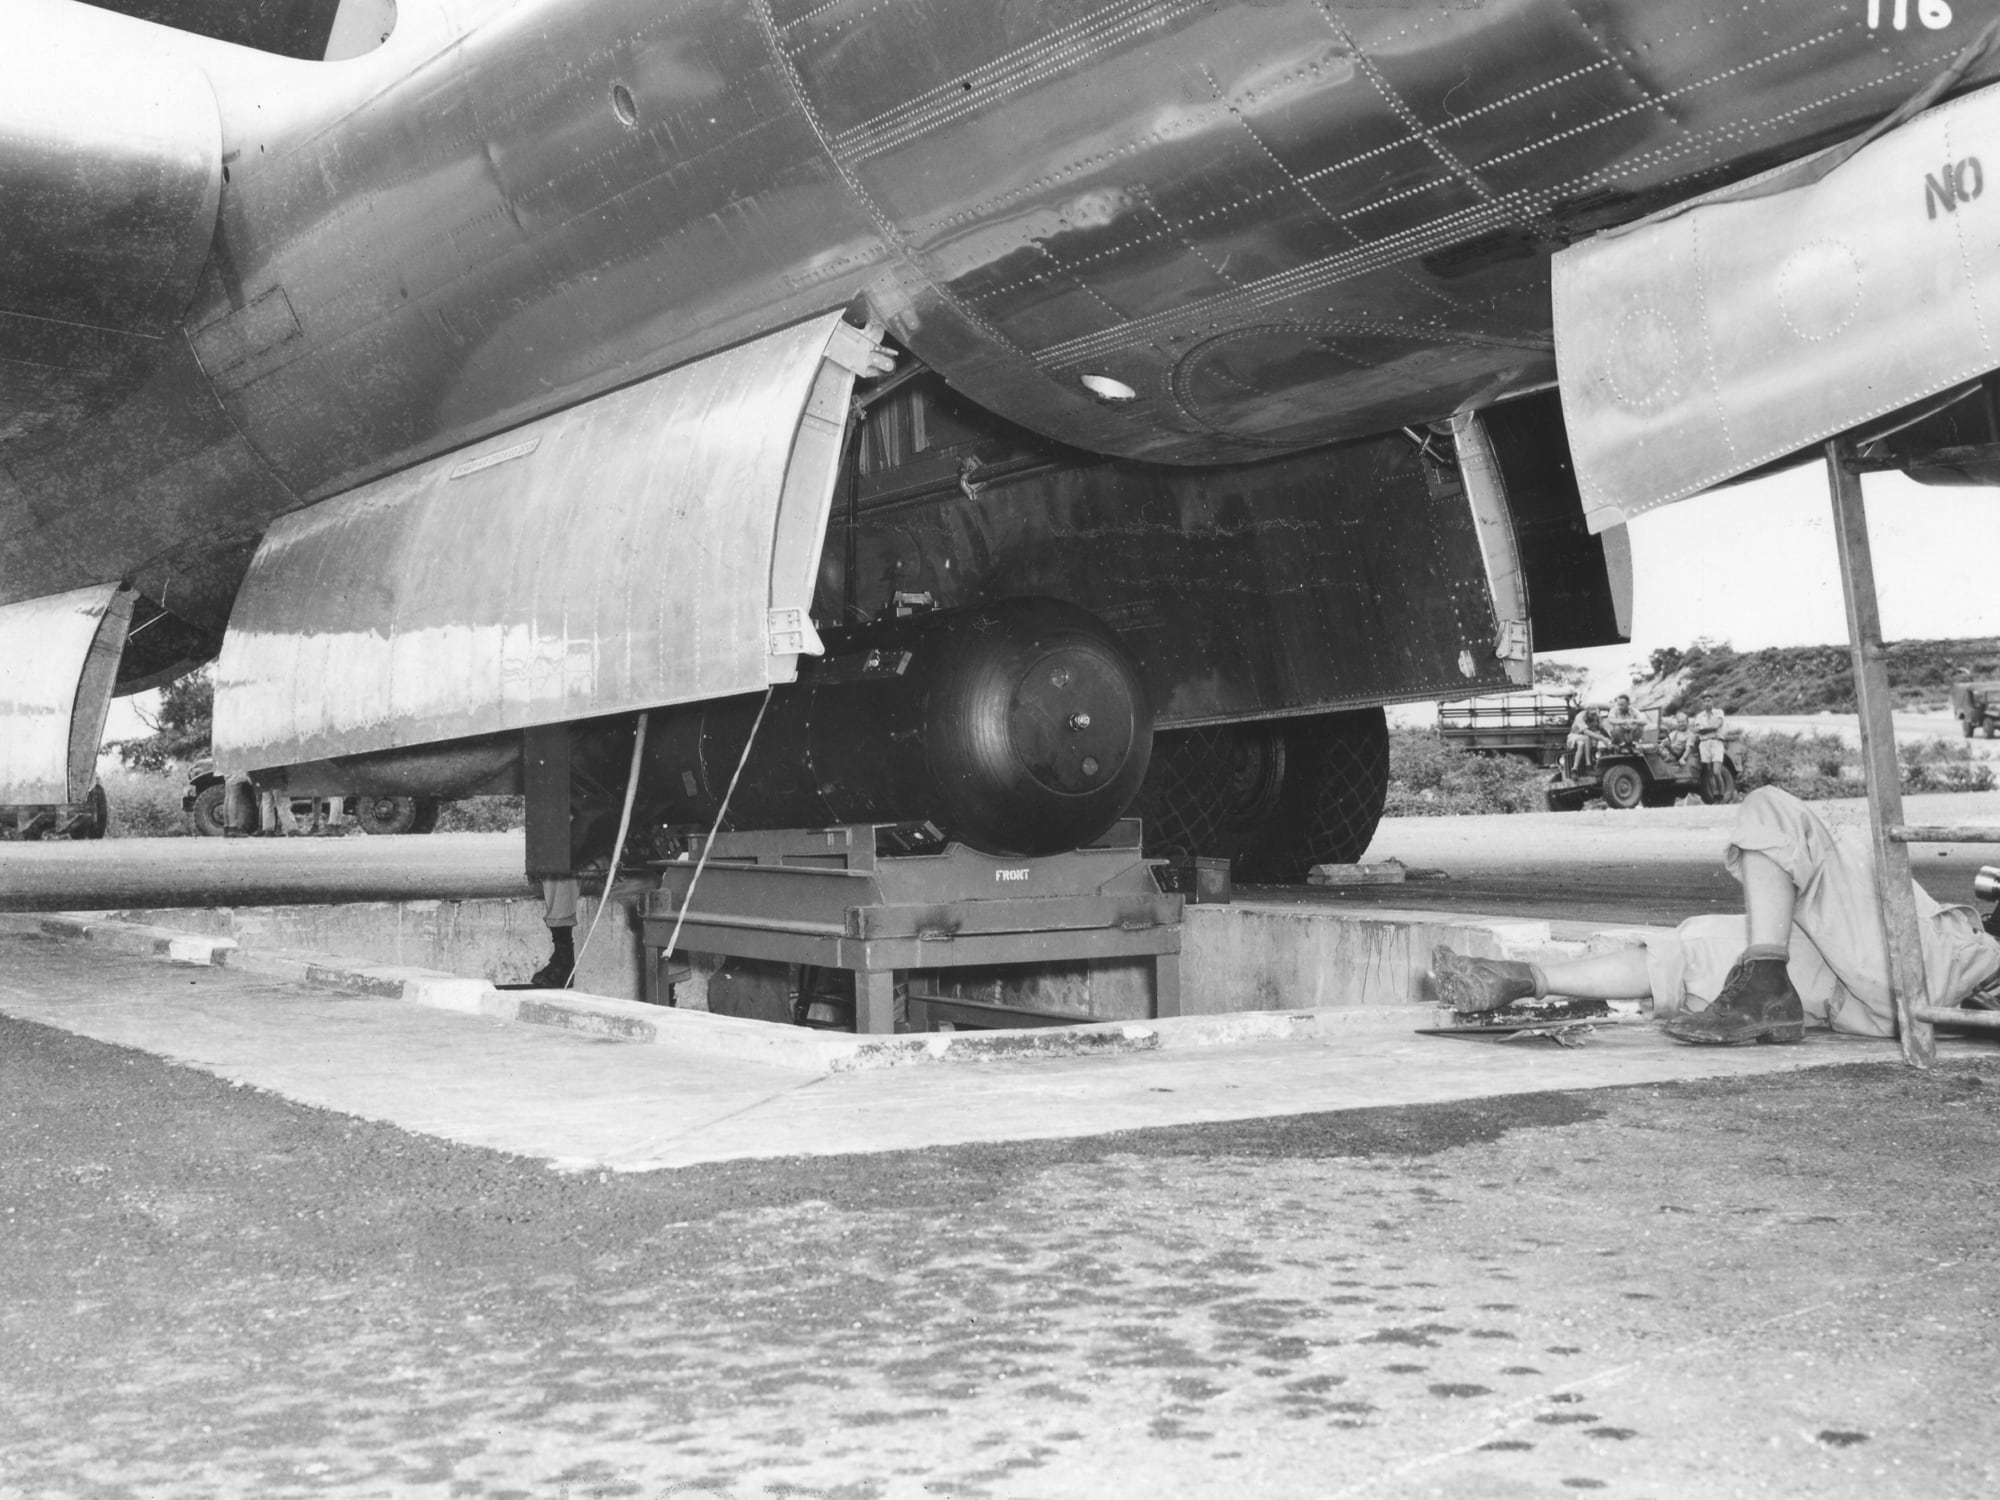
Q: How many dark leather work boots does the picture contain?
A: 3